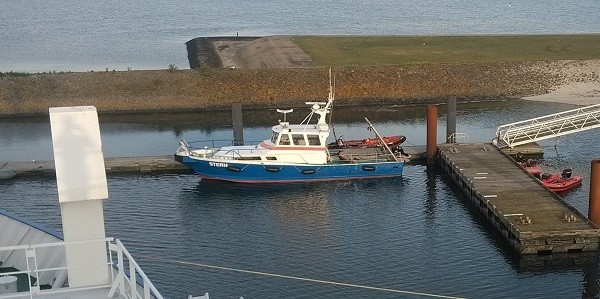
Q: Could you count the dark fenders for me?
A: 4